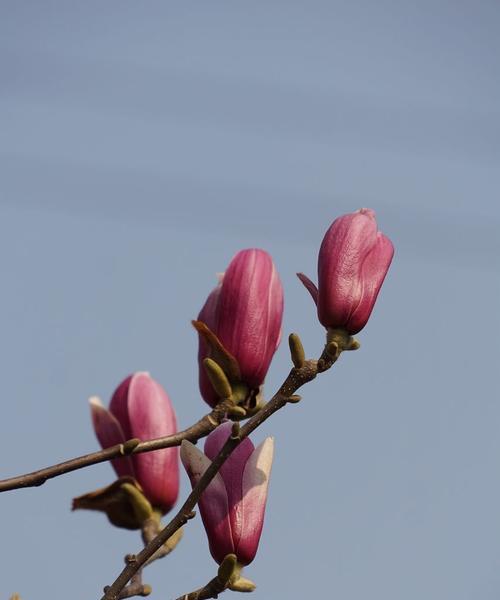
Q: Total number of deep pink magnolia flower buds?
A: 4